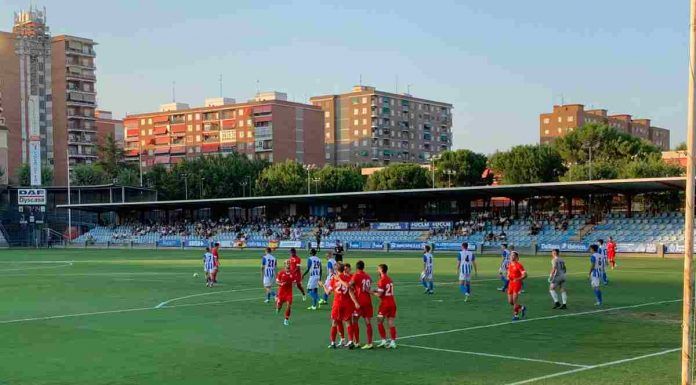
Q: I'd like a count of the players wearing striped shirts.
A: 9